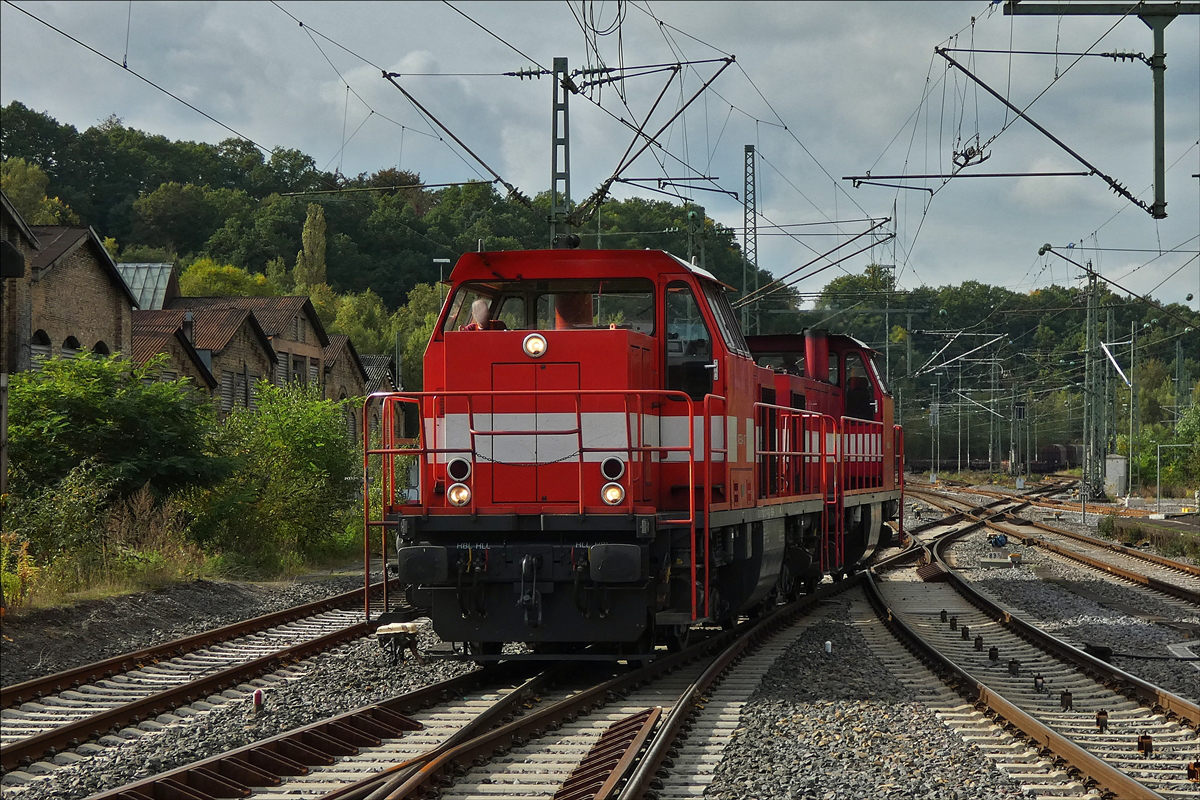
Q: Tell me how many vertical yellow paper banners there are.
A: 0